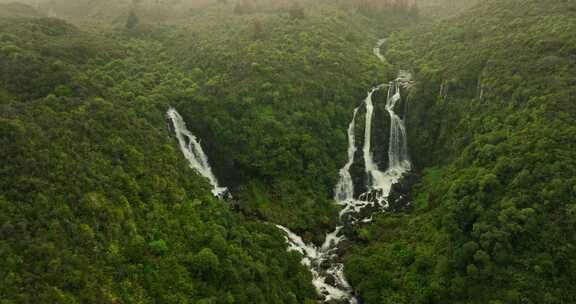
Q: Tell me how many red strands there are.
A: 0